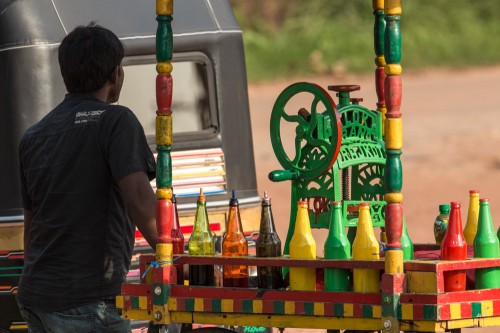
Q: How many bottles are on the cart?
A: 12